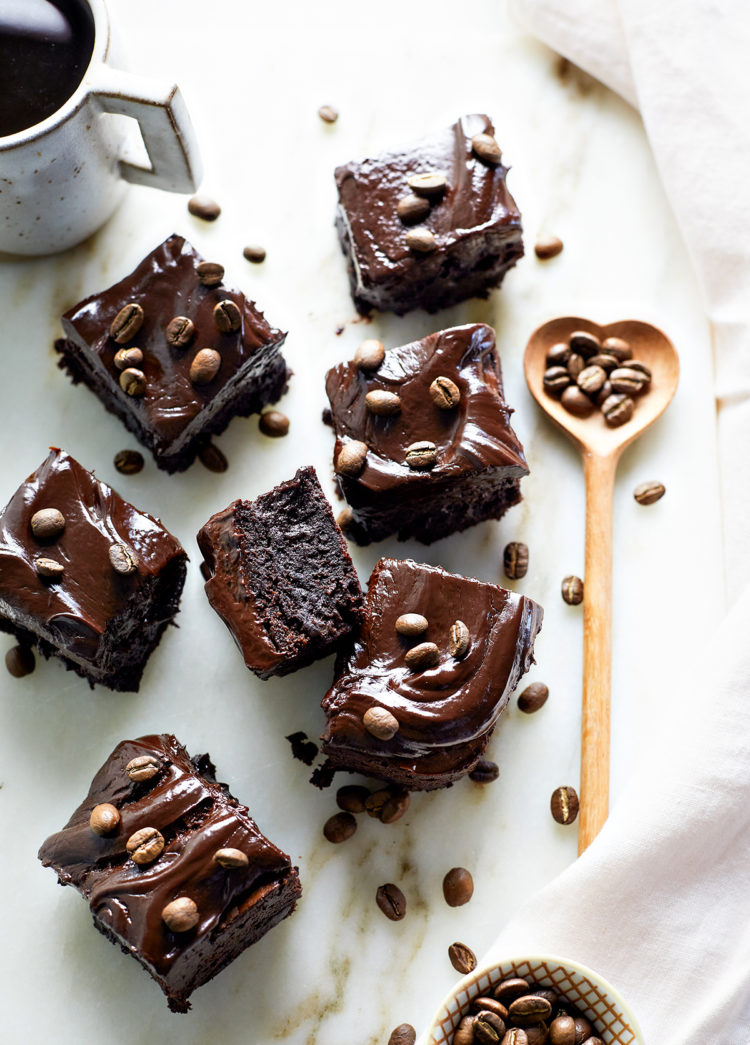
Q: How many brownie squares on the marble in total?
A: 7